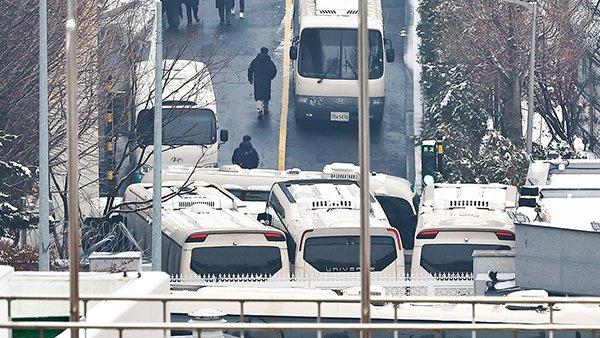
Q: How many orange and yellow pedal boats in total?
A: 0